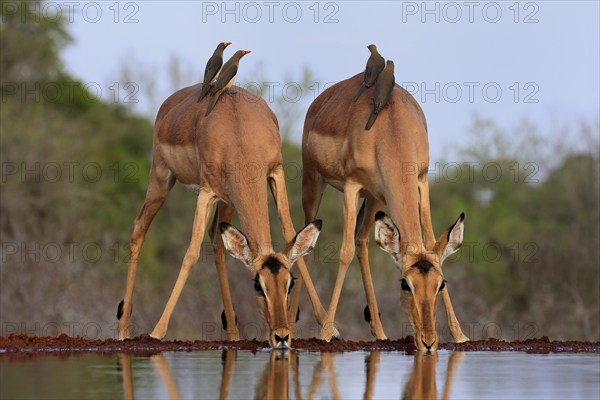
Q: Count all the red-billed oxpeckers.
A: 4